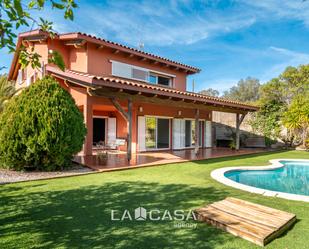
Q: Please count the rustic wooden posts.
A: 3